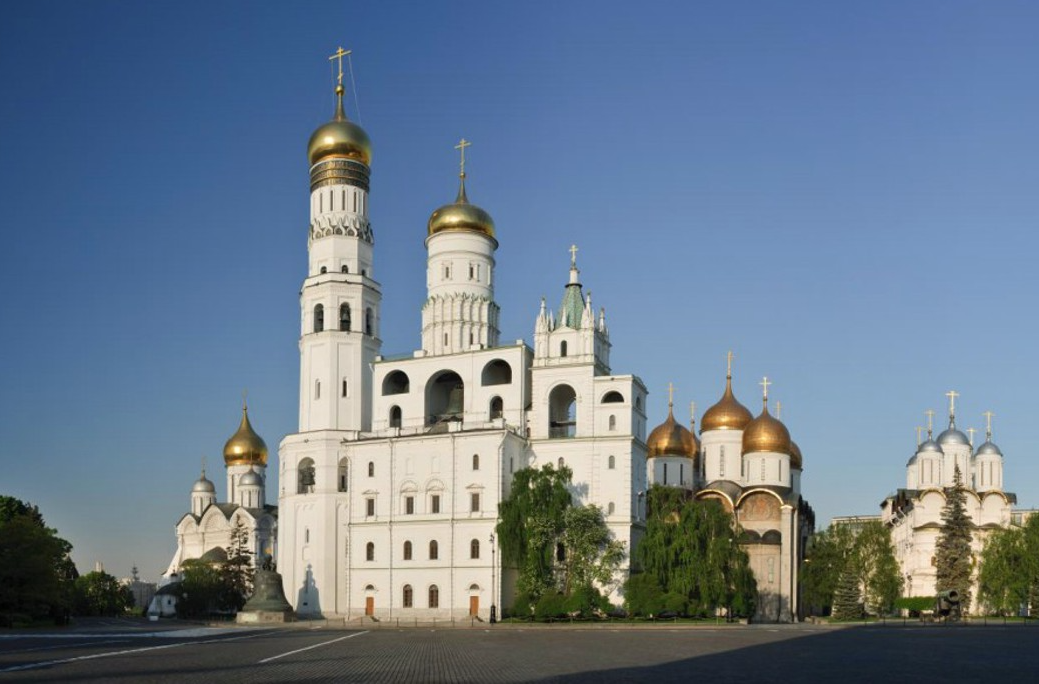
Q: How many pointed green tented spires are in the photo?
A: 1